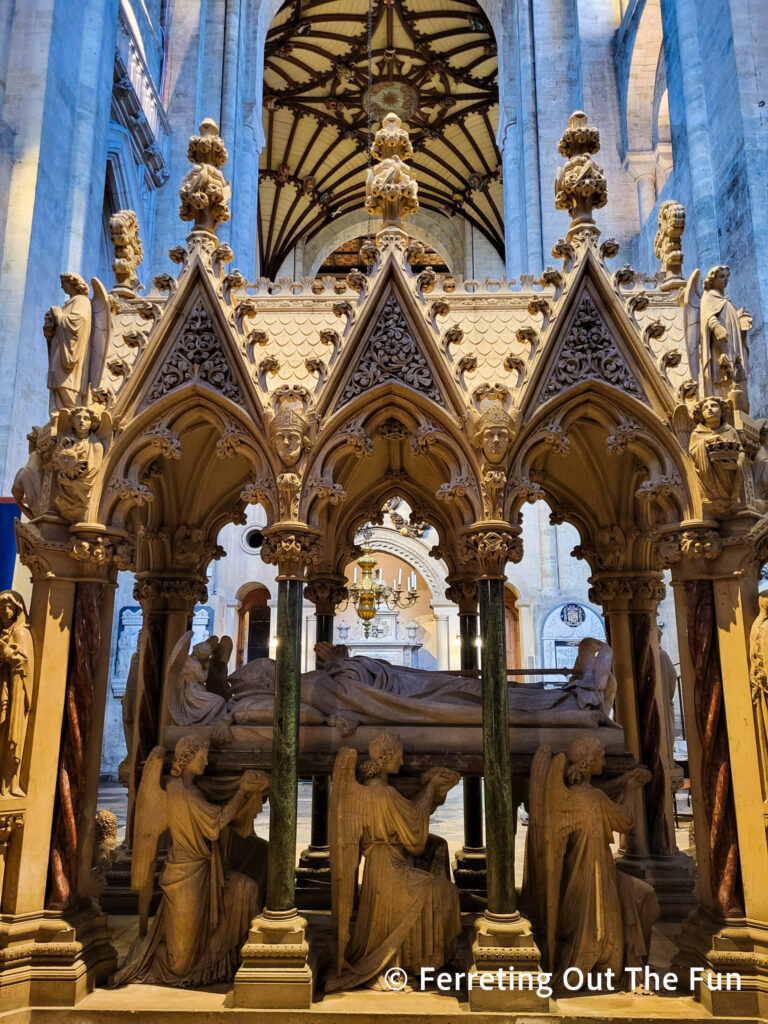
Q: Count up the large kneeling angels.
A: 3